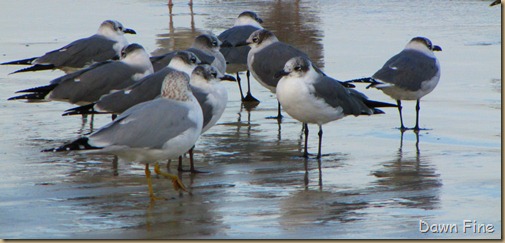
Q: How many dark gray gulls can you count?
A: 9